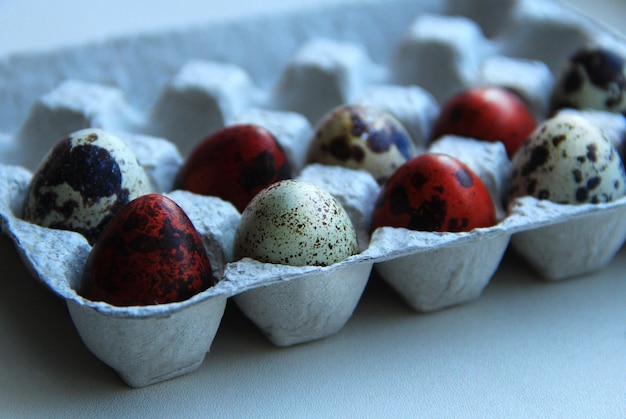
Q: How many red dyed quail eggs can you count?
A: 4